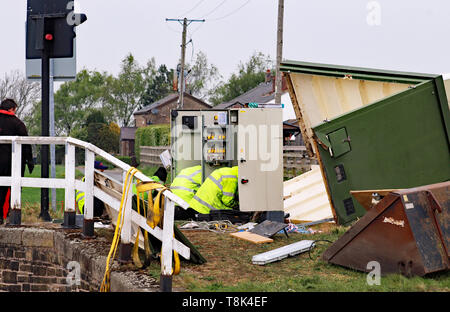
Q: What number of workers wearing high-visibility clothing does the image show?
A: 4